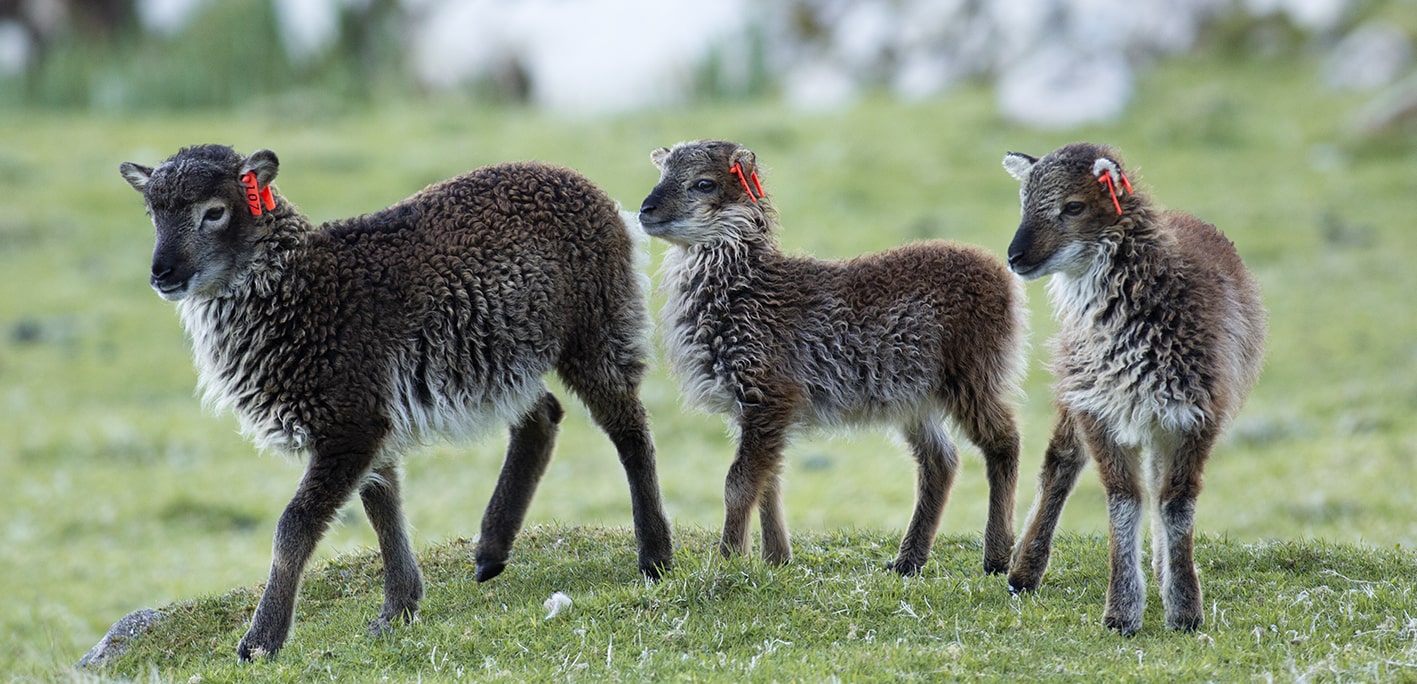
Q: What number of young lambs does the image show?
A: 3